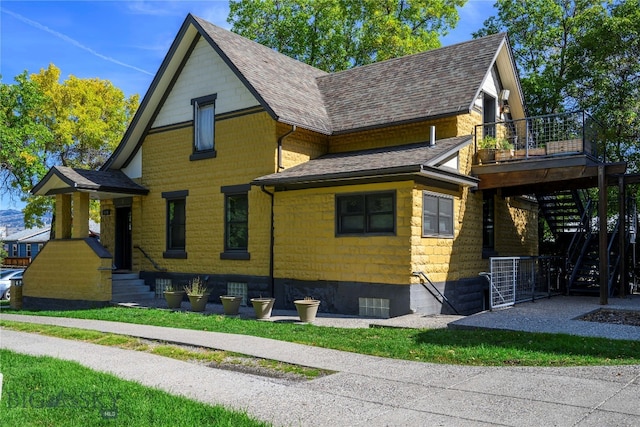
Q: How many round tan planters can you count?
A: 5